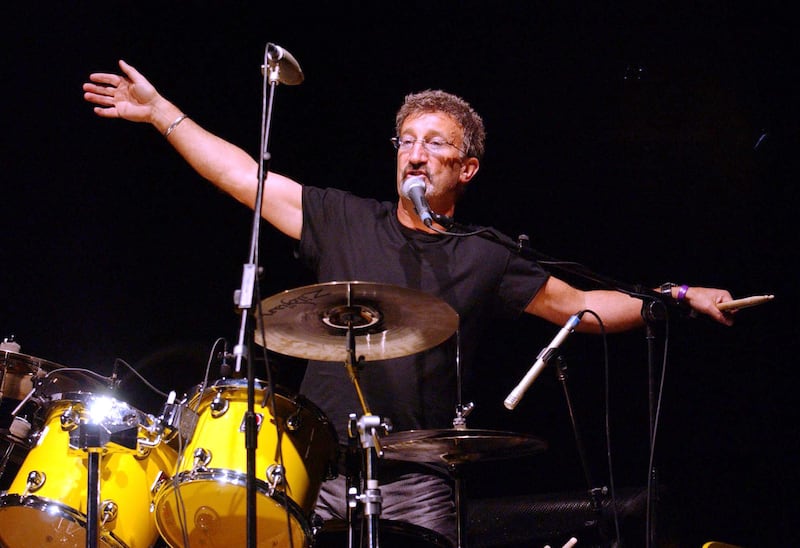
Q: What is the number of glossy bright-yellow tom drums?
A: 2